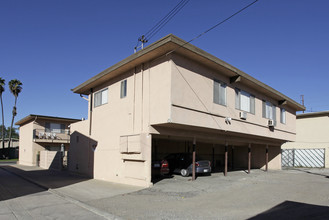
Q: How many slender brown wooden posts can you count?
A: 4